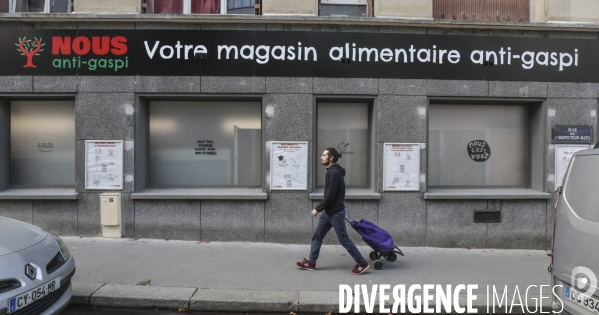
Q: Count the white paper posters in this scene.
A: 4